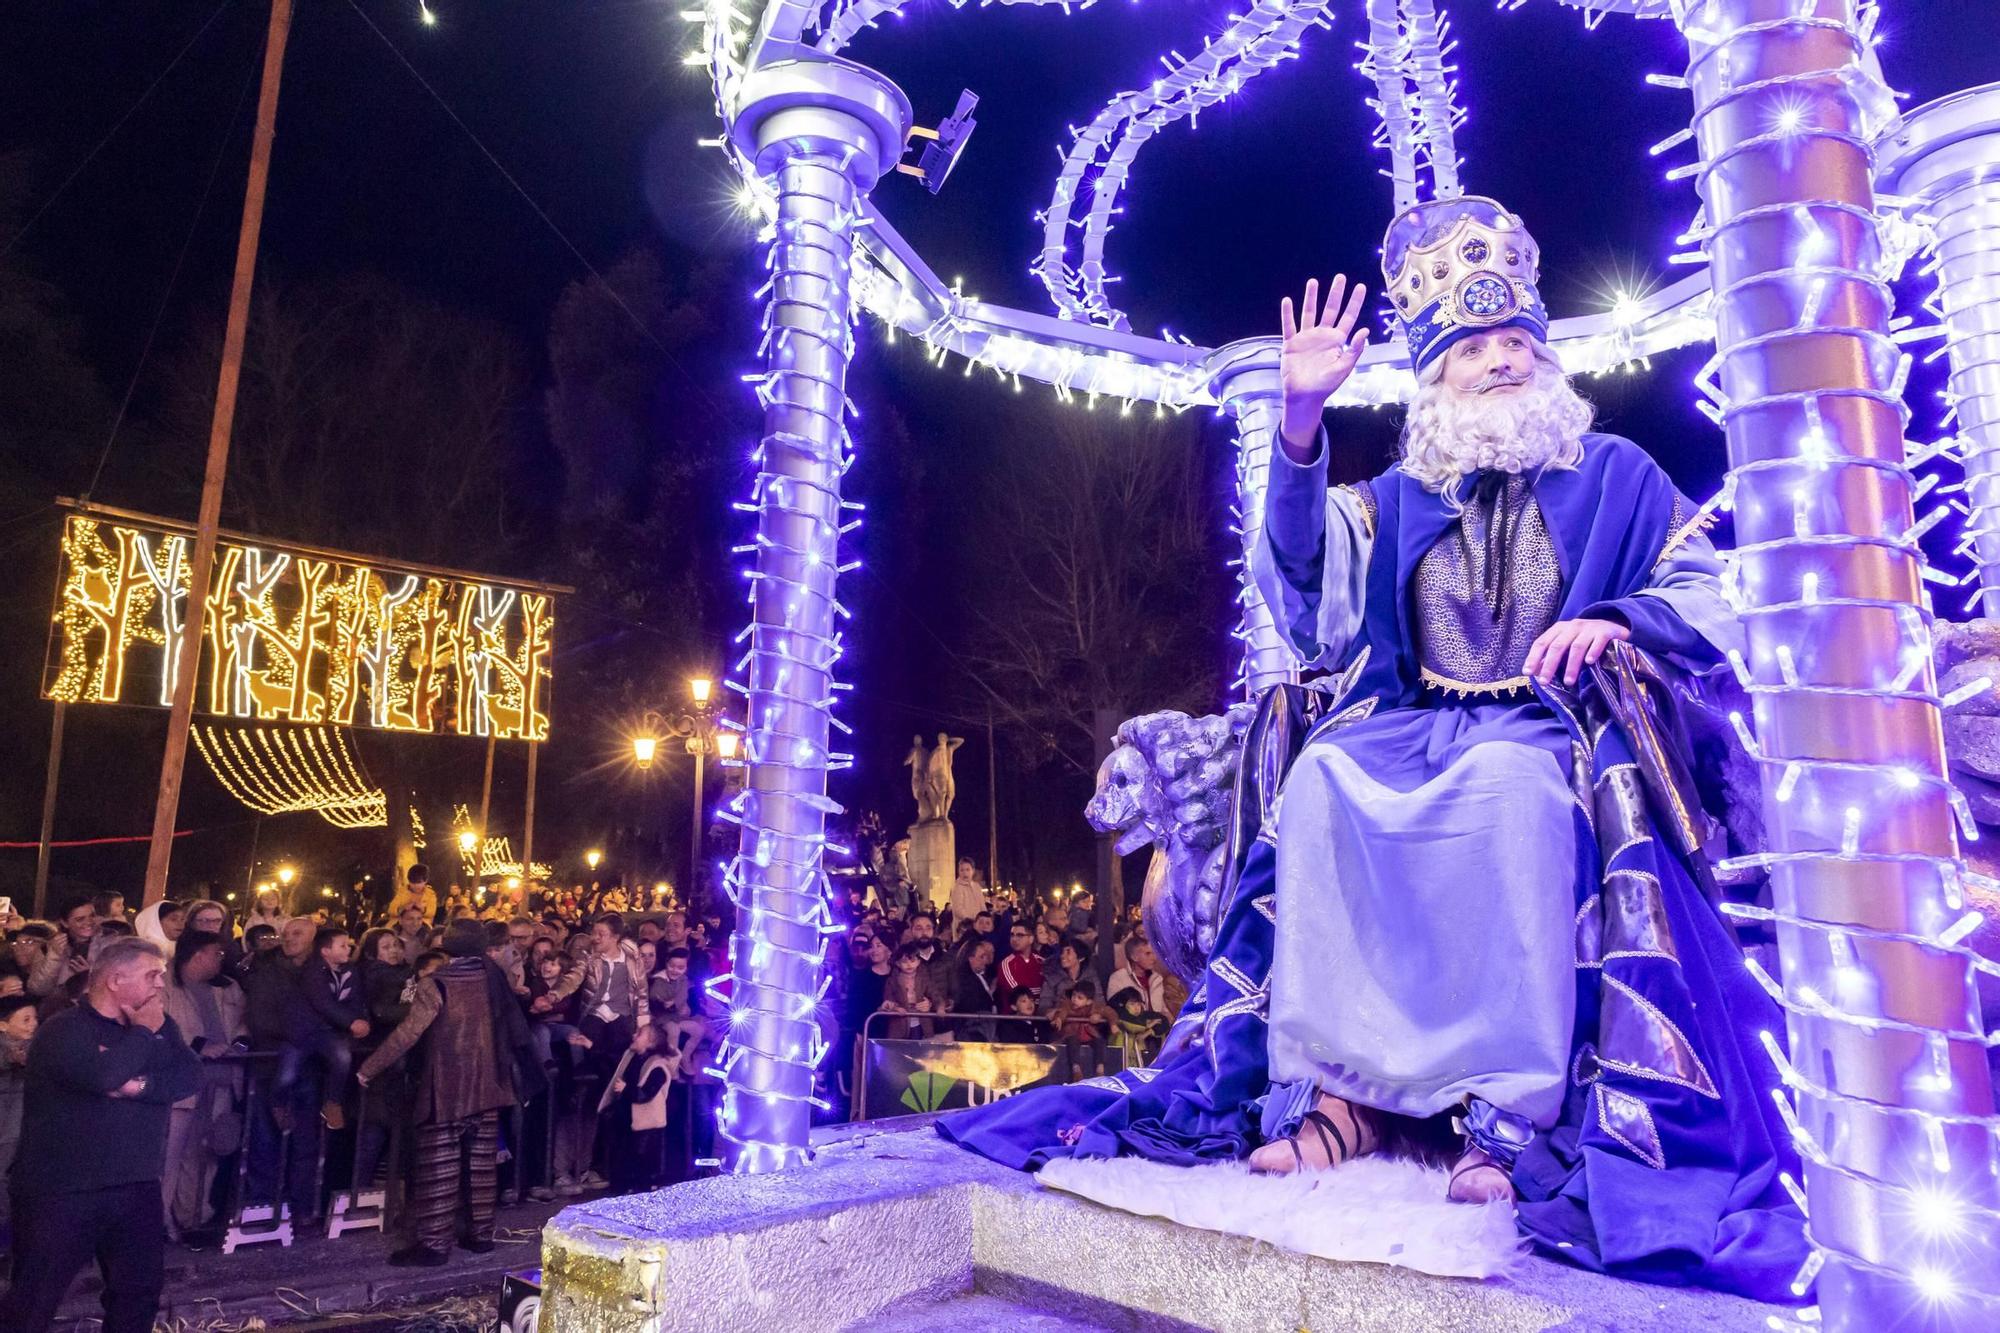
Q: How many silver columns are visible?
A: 4